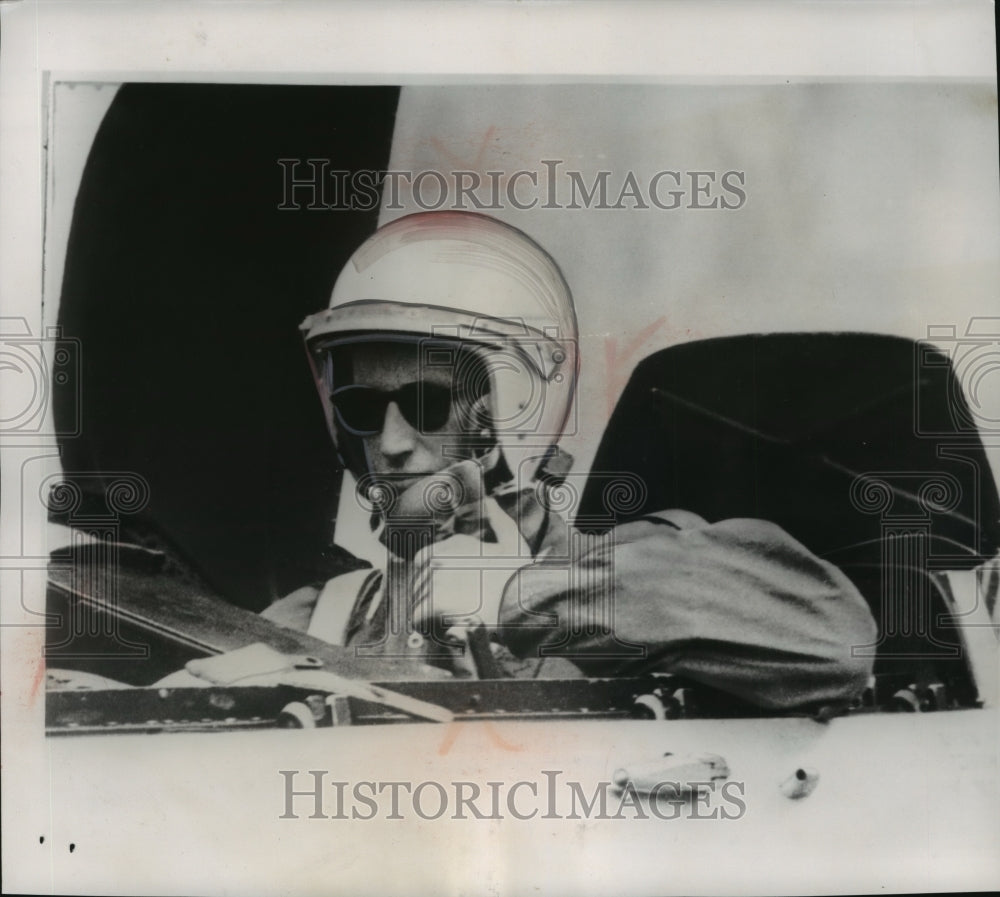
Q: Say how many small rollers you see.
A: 3